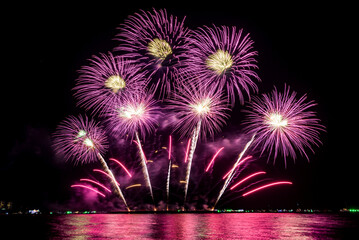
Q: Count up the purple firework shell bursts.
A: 7